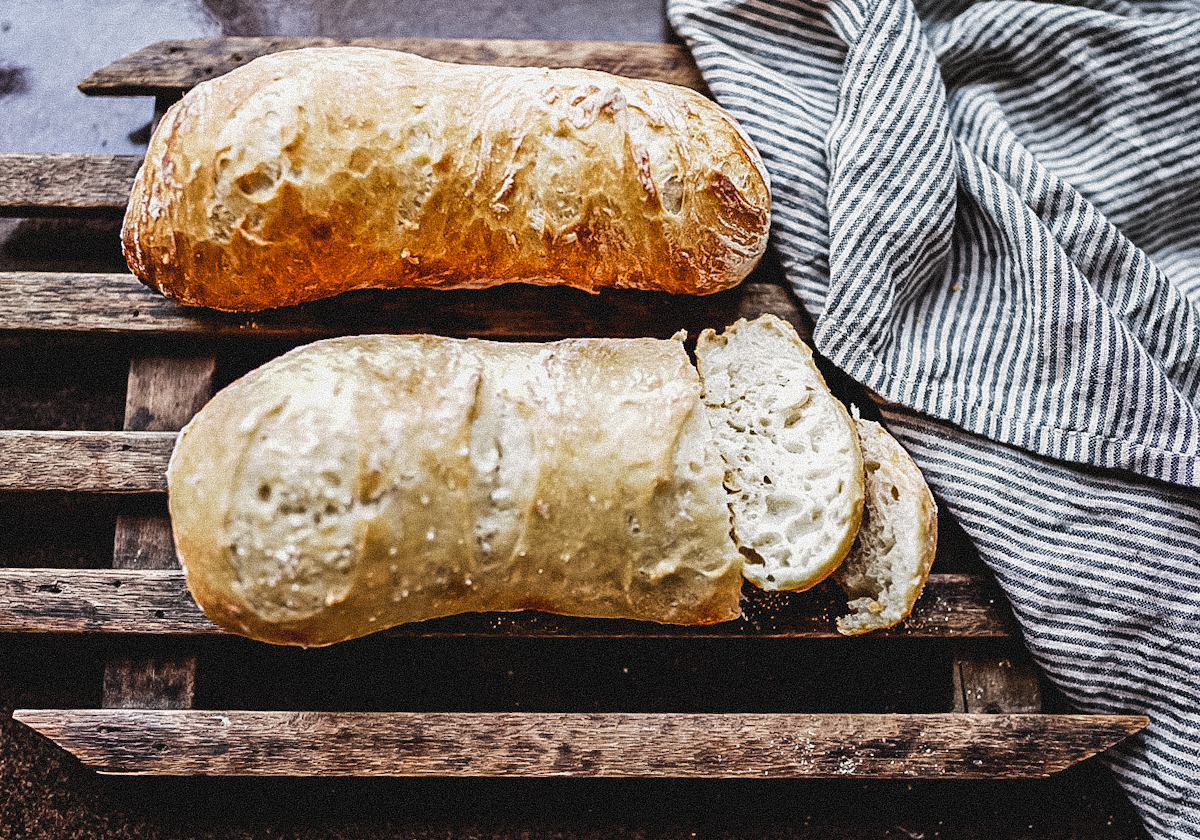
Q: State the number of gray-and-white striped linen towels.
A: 1